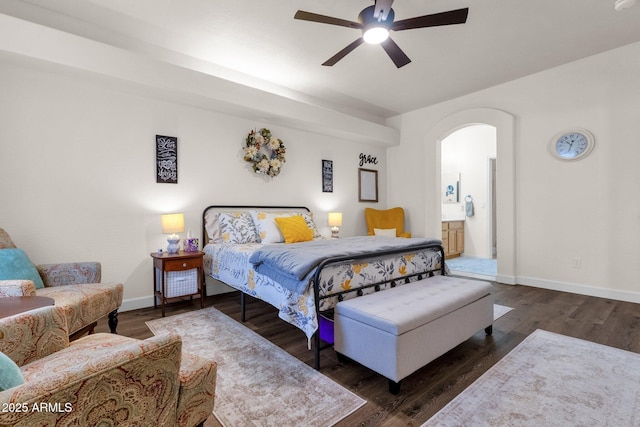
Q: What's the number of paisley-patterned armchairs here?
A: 2